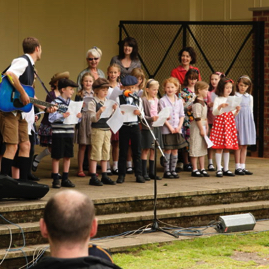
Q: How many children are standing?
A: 14